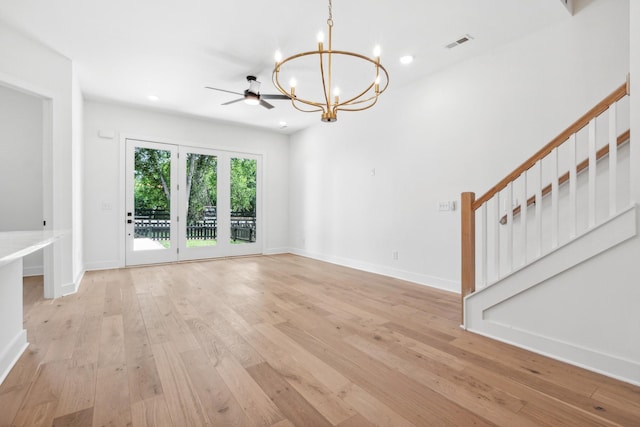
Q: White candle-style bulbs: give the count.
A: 6